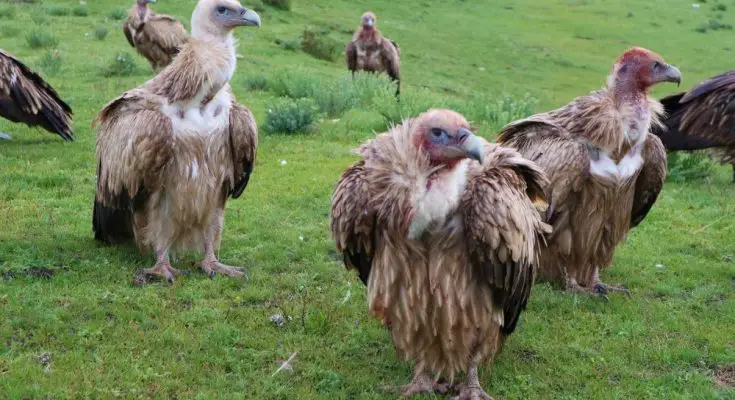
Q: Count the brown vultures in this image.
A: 7